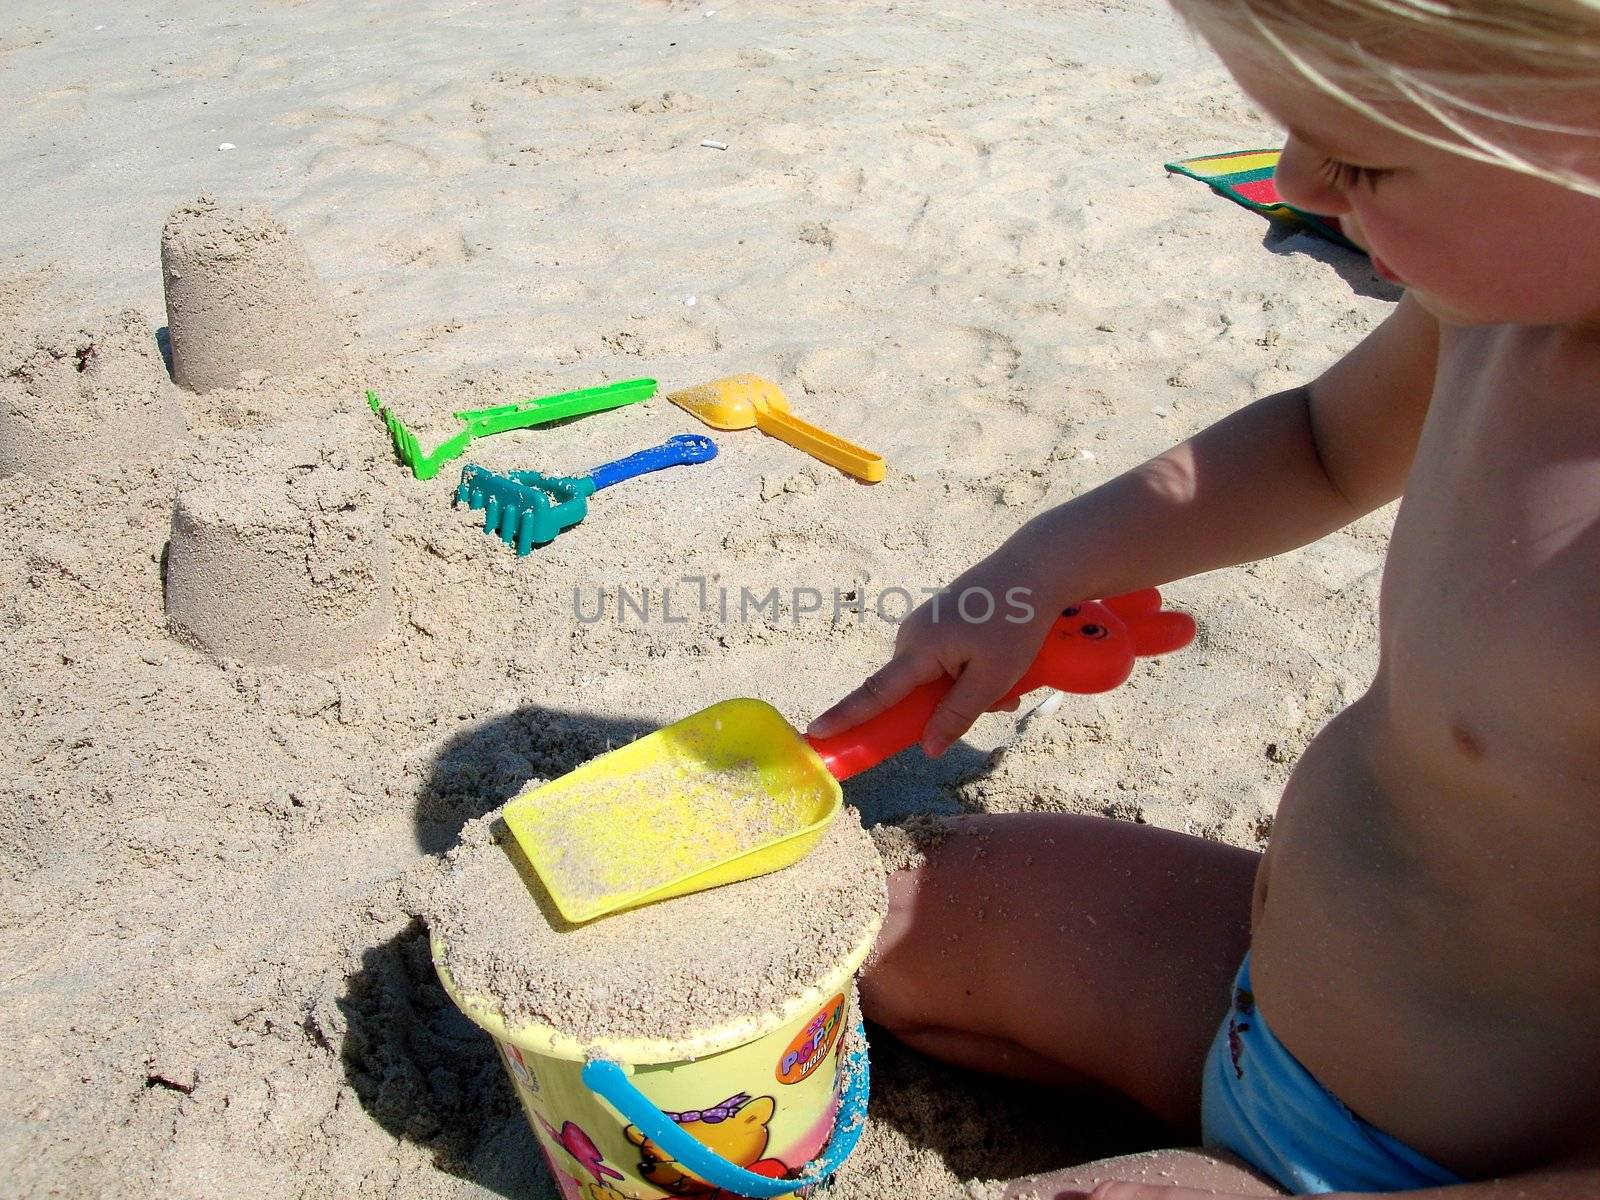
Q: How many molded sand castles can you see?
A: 3